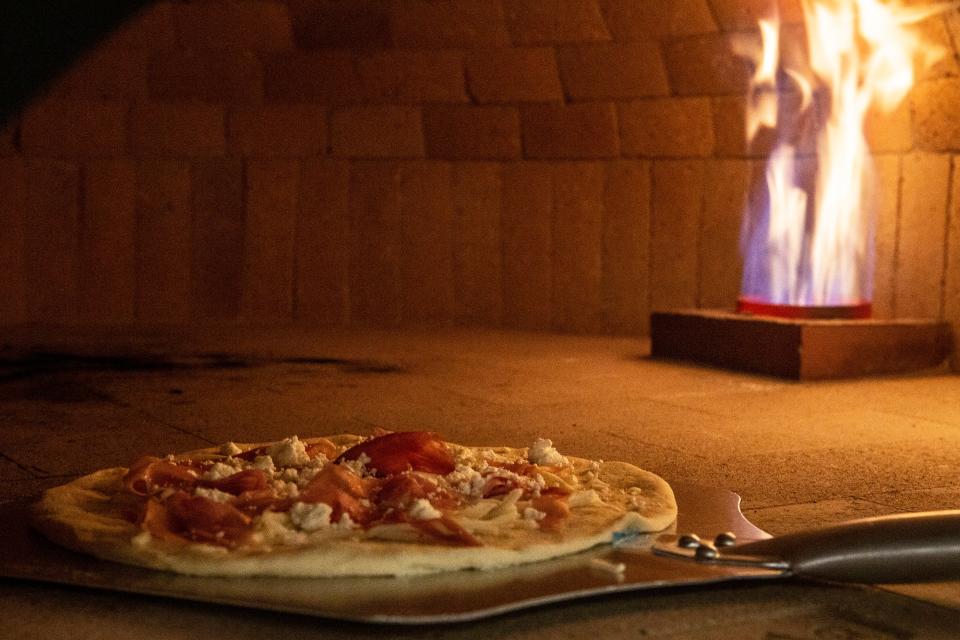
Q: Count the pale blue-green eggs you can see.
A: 0